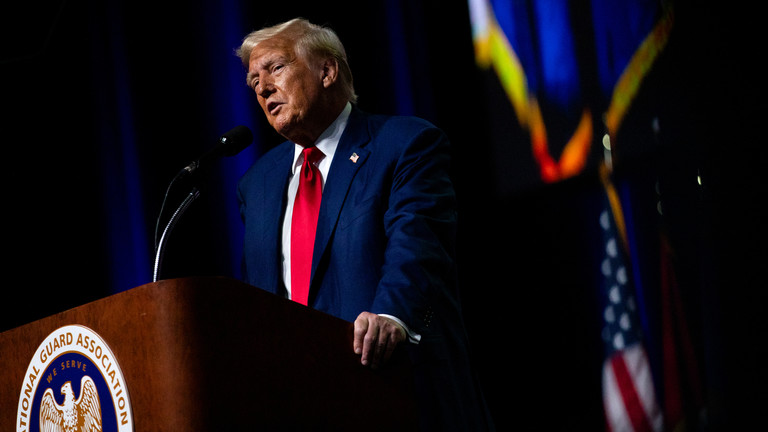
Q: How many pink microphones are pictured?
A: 0